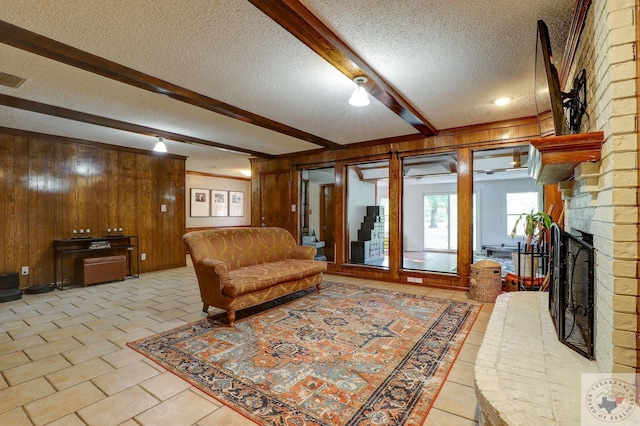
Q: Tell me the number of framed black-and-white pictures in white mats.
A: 3